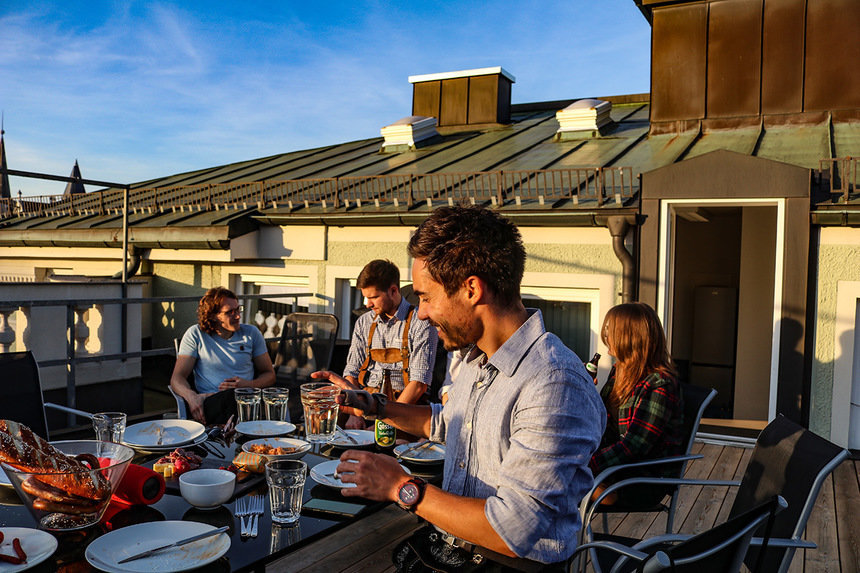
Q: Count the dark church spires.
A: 2